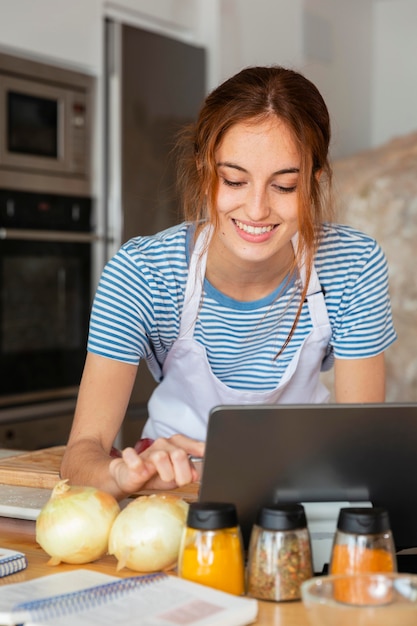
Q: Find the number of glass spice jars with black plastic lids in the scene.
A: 3